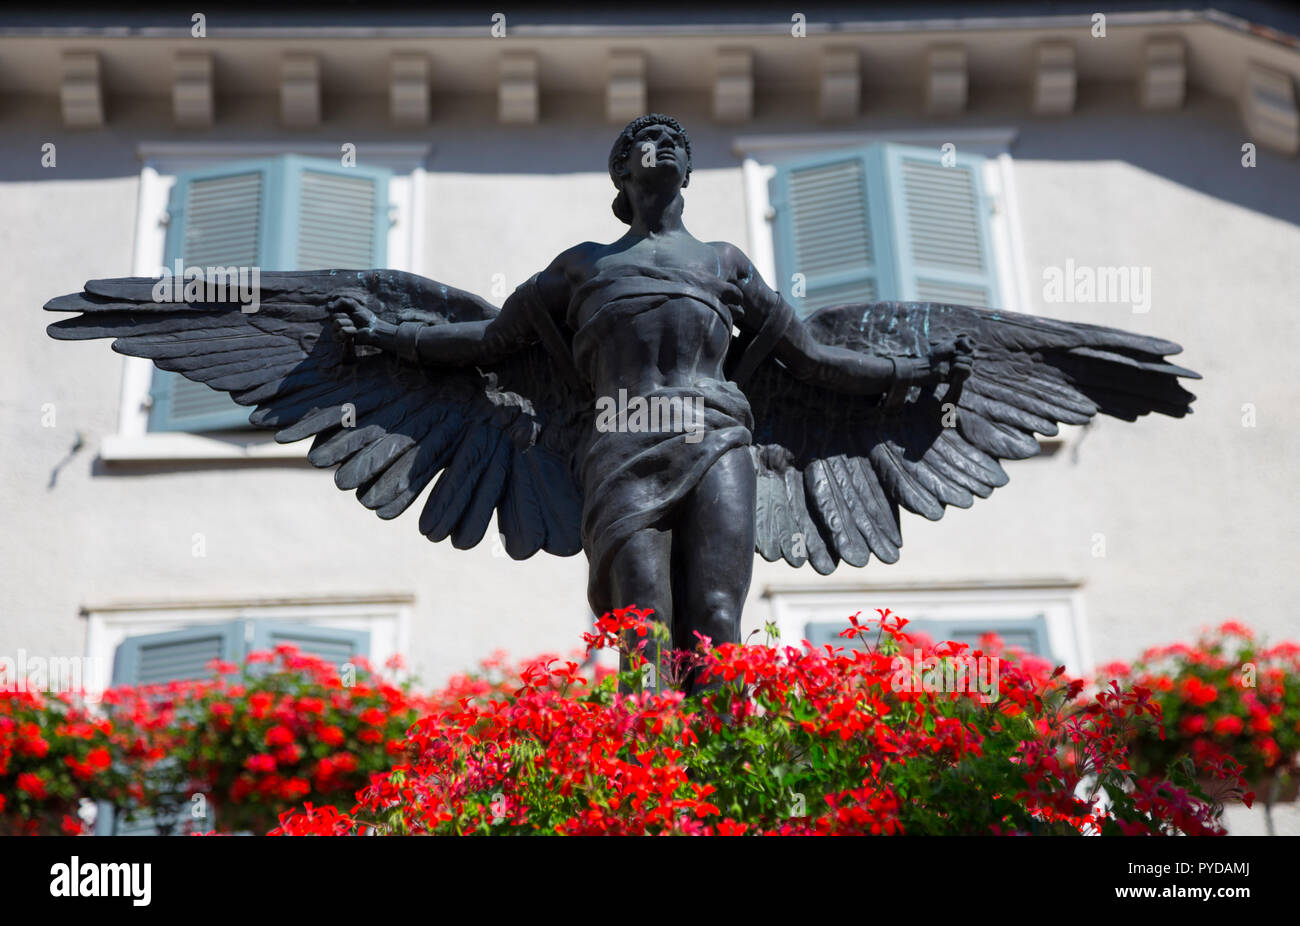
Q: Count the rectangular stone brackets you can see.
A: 12